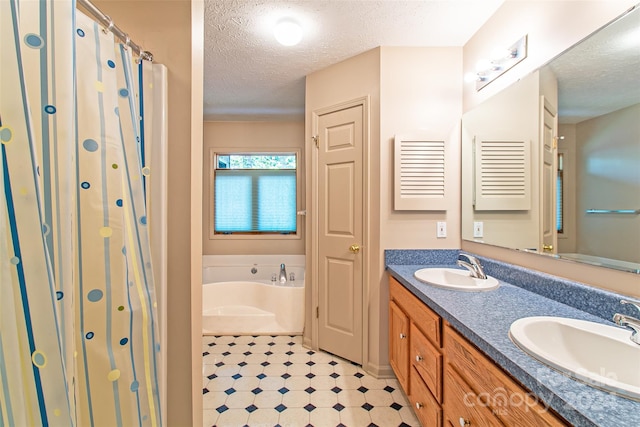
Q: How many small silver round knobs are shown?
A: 4